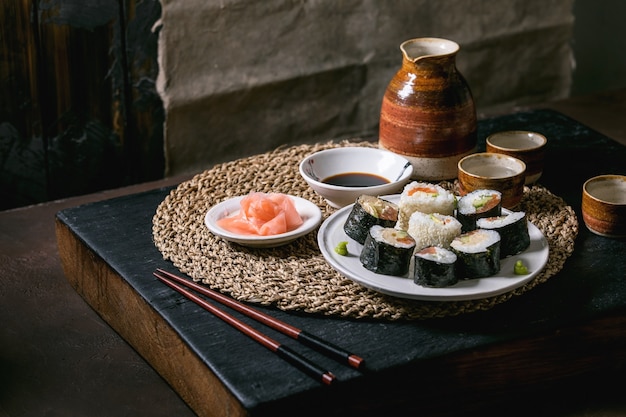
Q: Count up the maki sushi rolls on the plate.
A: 8